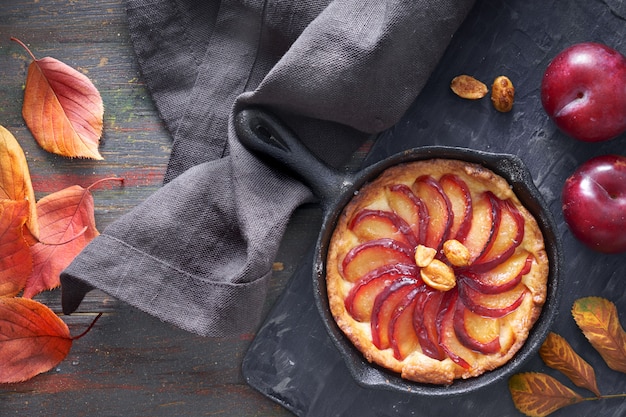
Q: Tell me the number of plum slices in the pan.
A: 15